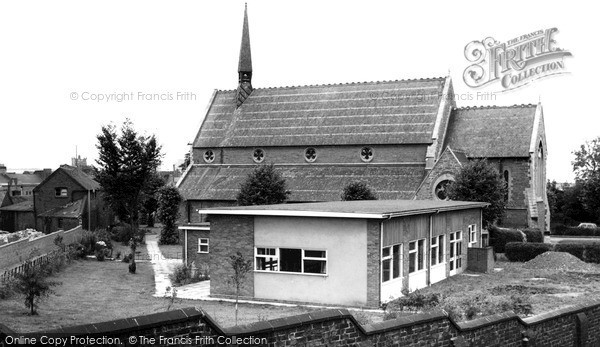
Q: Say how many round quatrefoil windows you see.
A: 4